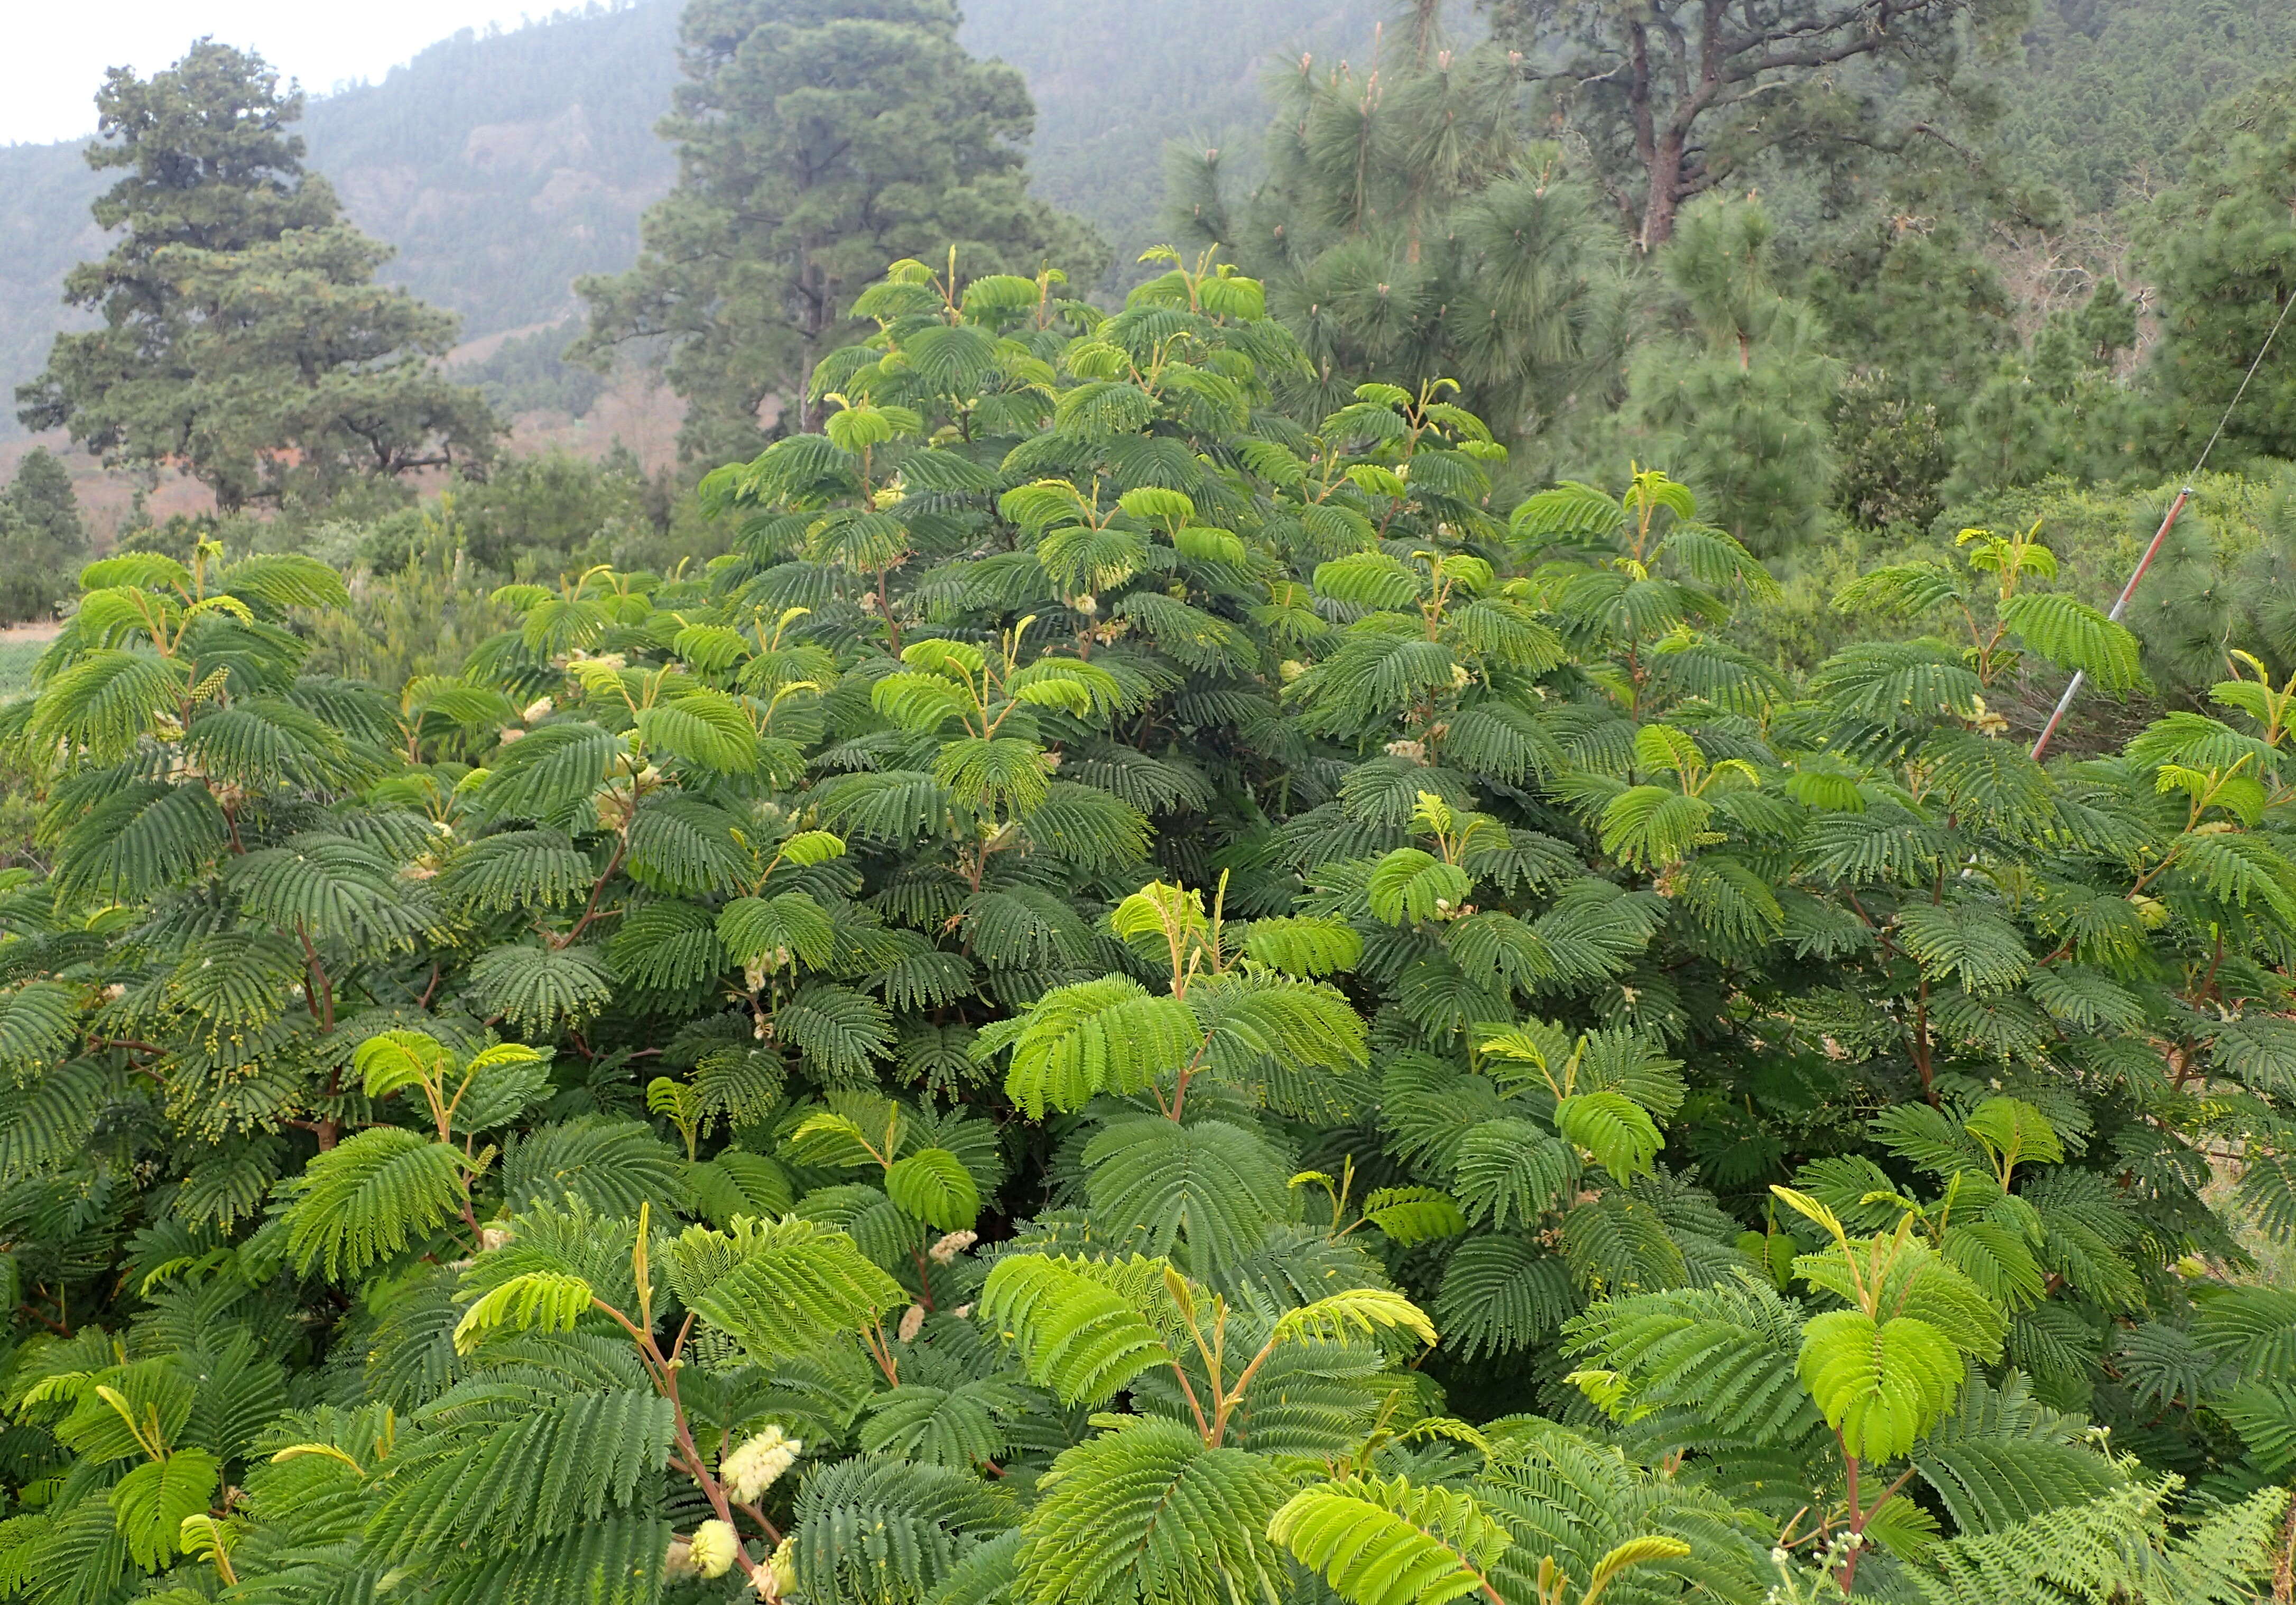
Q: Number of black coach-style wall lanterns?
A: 0